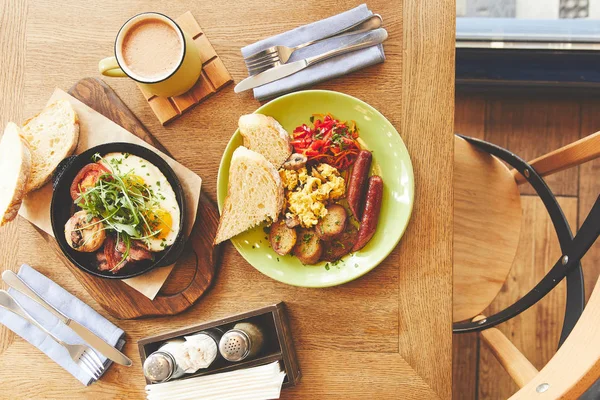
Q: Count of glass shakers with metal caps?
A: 2